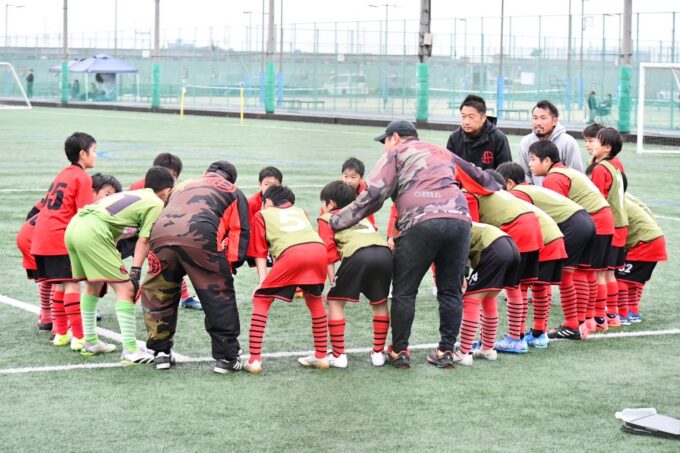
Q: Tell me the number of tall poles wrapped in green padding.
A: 5